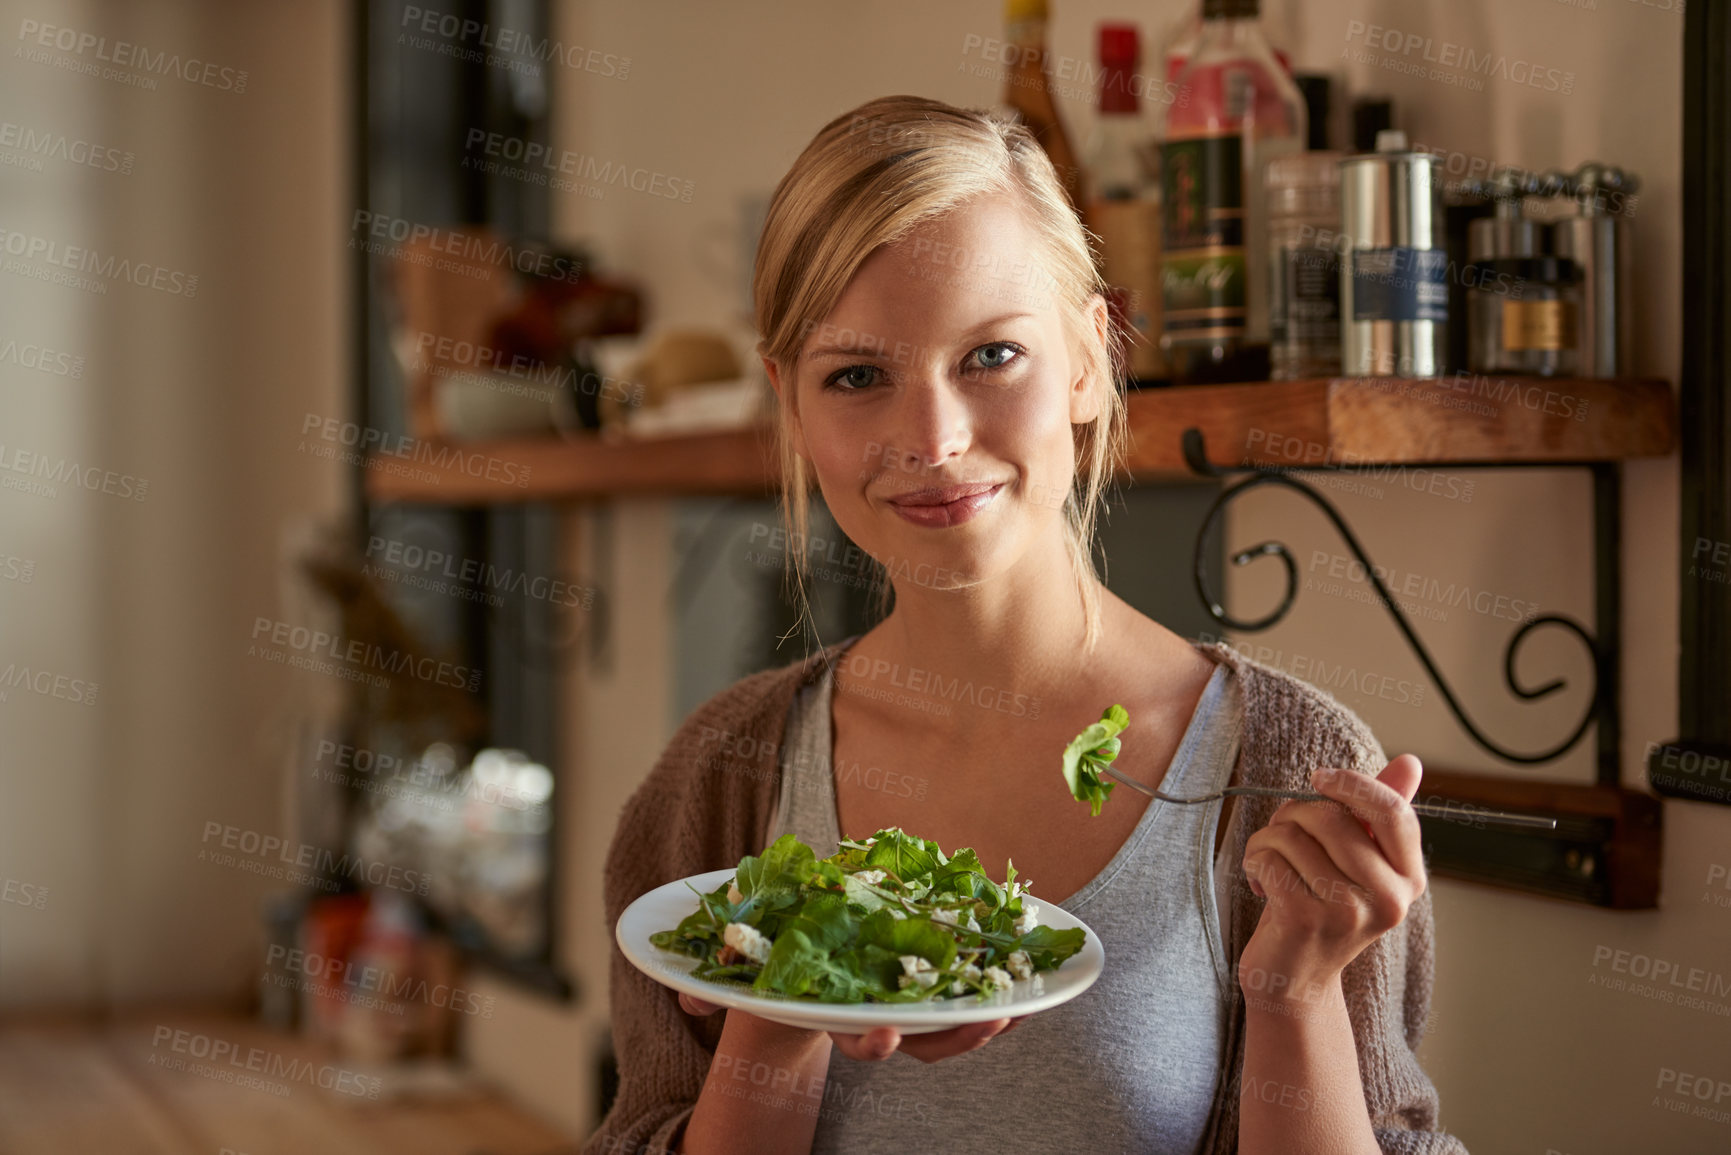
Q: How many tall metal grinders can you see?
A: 2